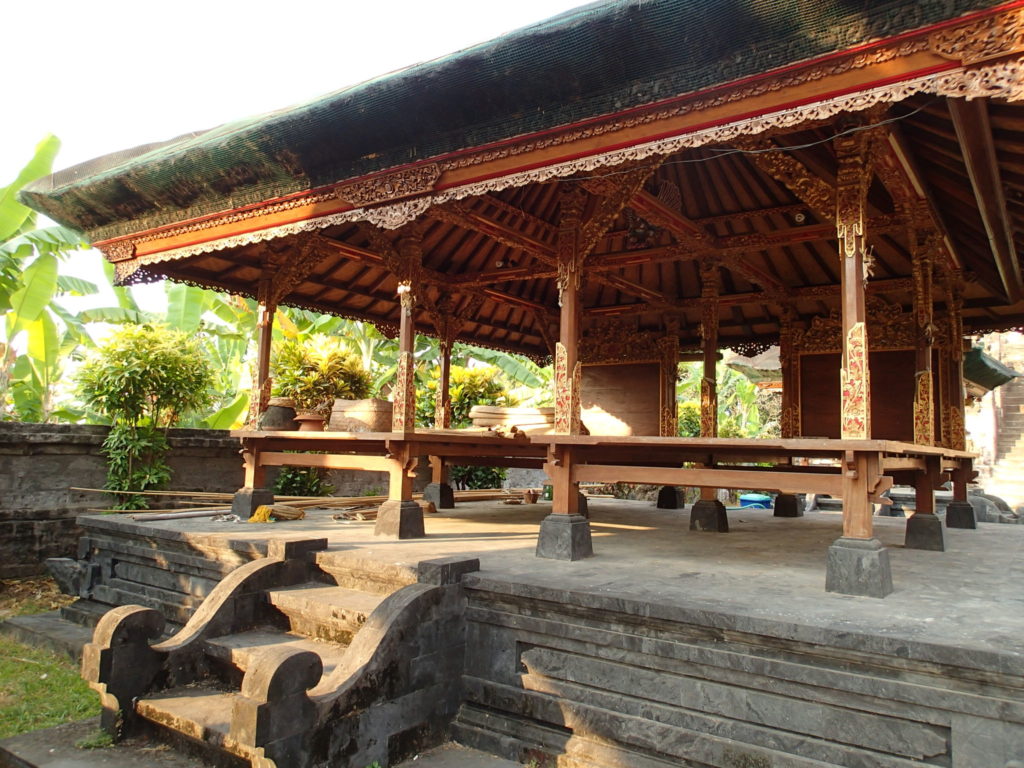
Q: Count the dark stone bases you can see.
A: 11